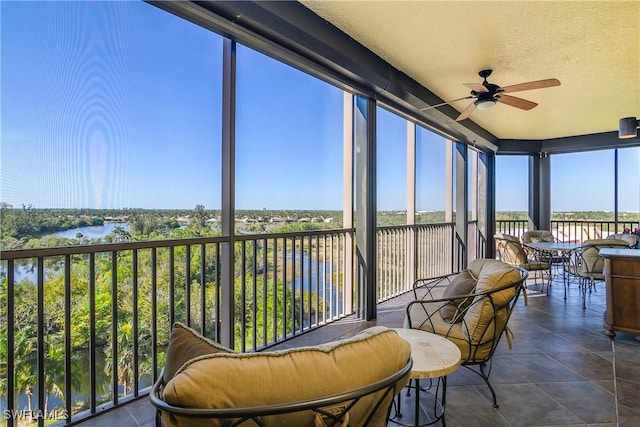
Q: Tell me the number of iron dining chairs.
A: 4